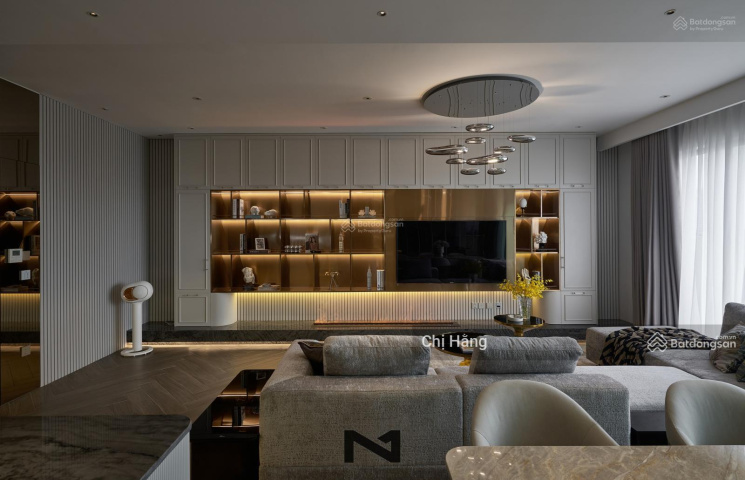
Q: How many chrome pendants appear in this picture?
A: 9